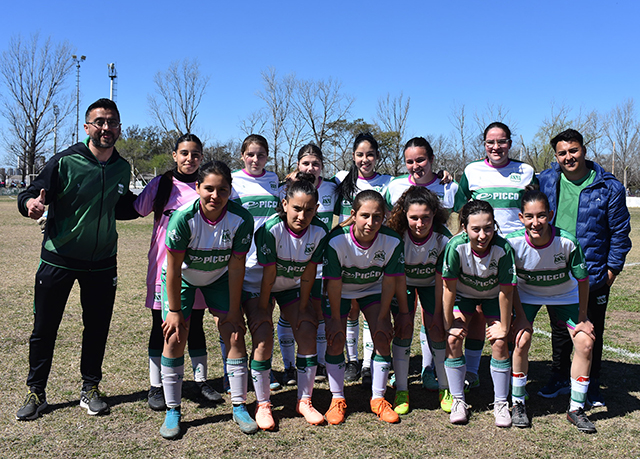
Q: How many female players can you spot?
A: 12